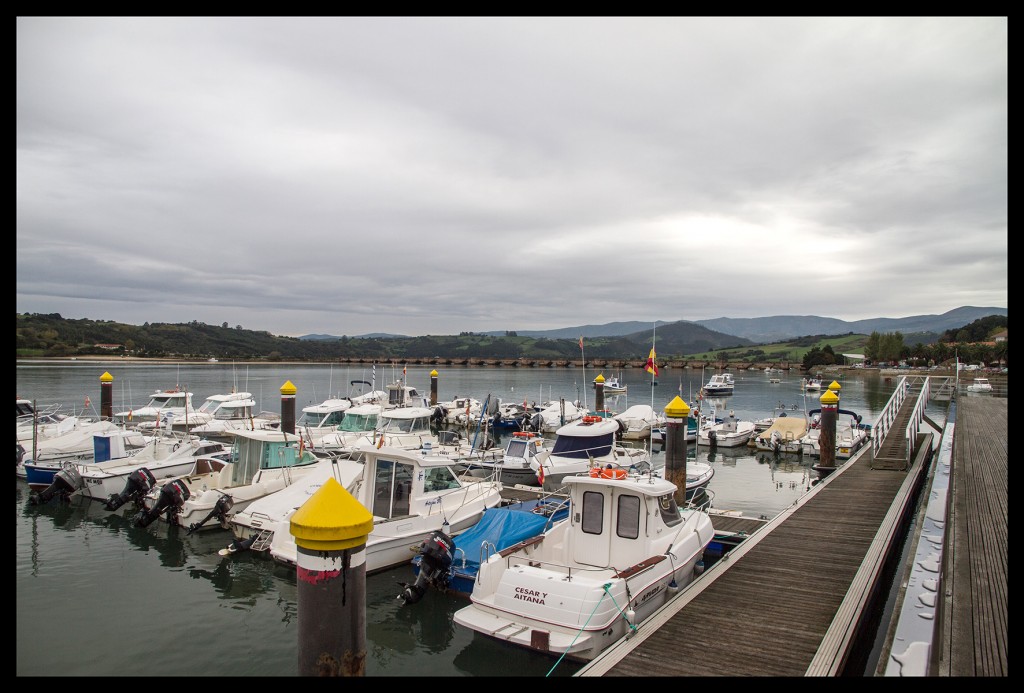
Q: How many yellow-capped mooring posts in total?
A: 8